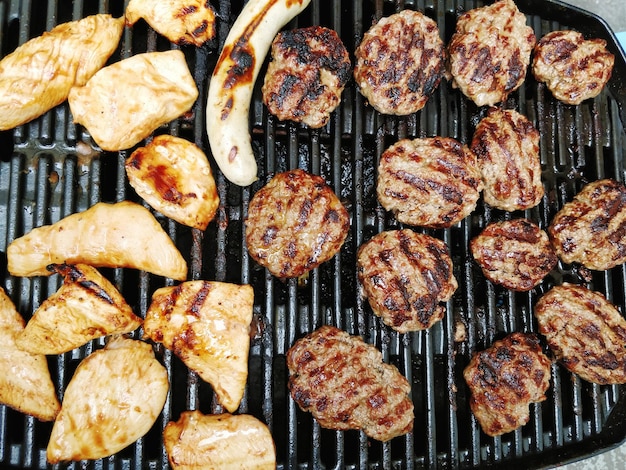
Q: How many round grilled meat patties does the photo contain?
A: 13